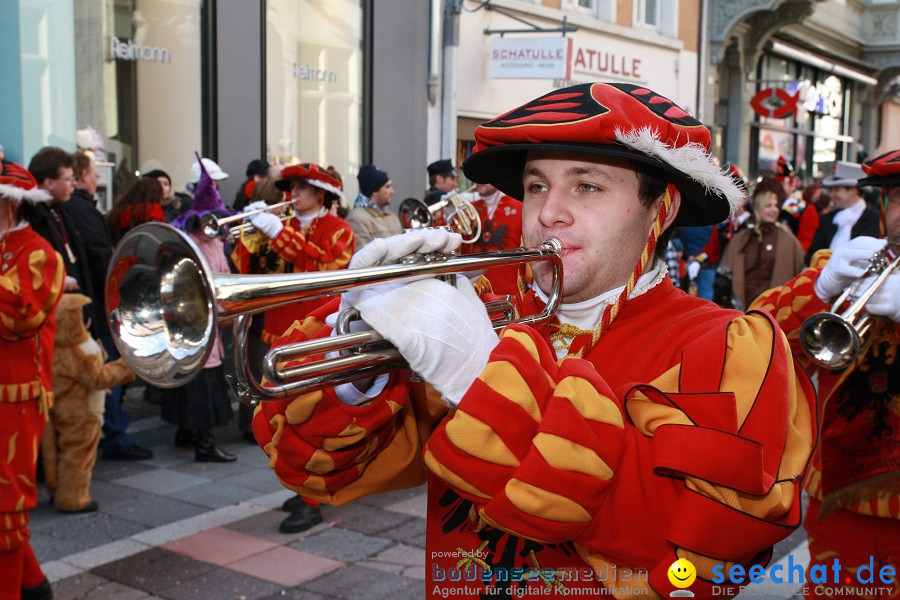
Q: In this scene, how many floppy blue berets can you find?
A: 0